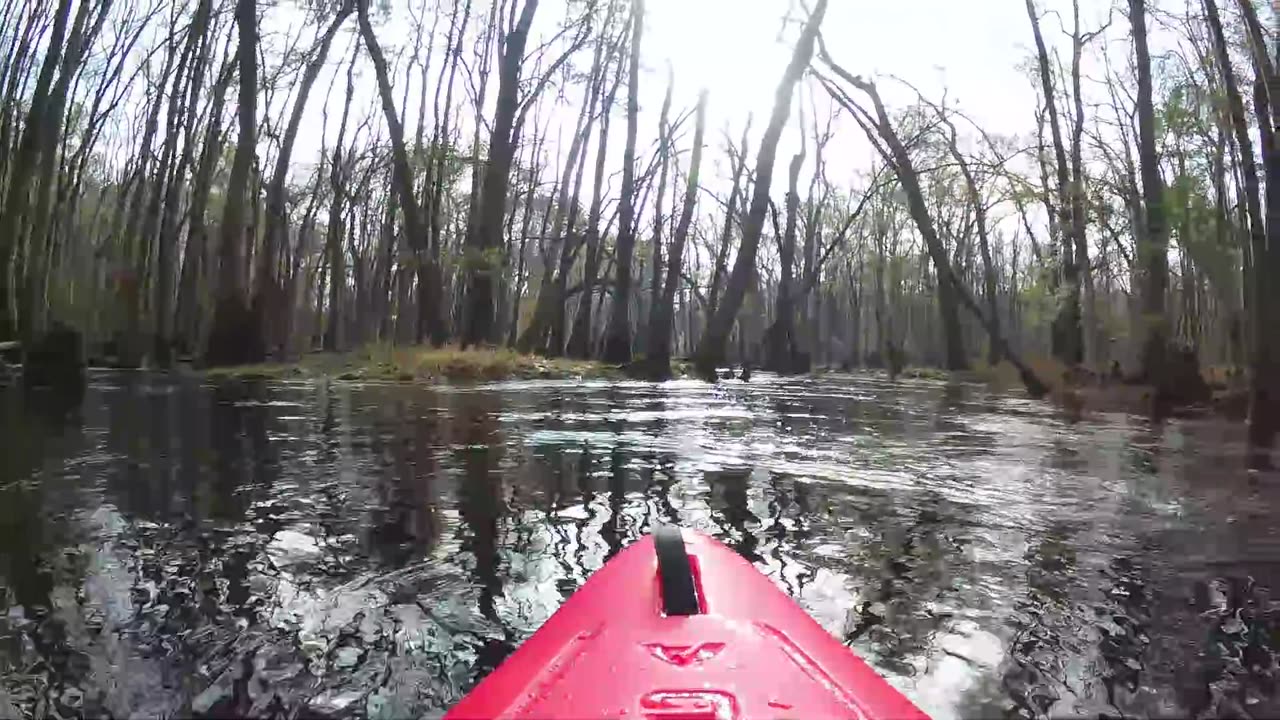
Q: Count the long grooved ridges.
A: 2